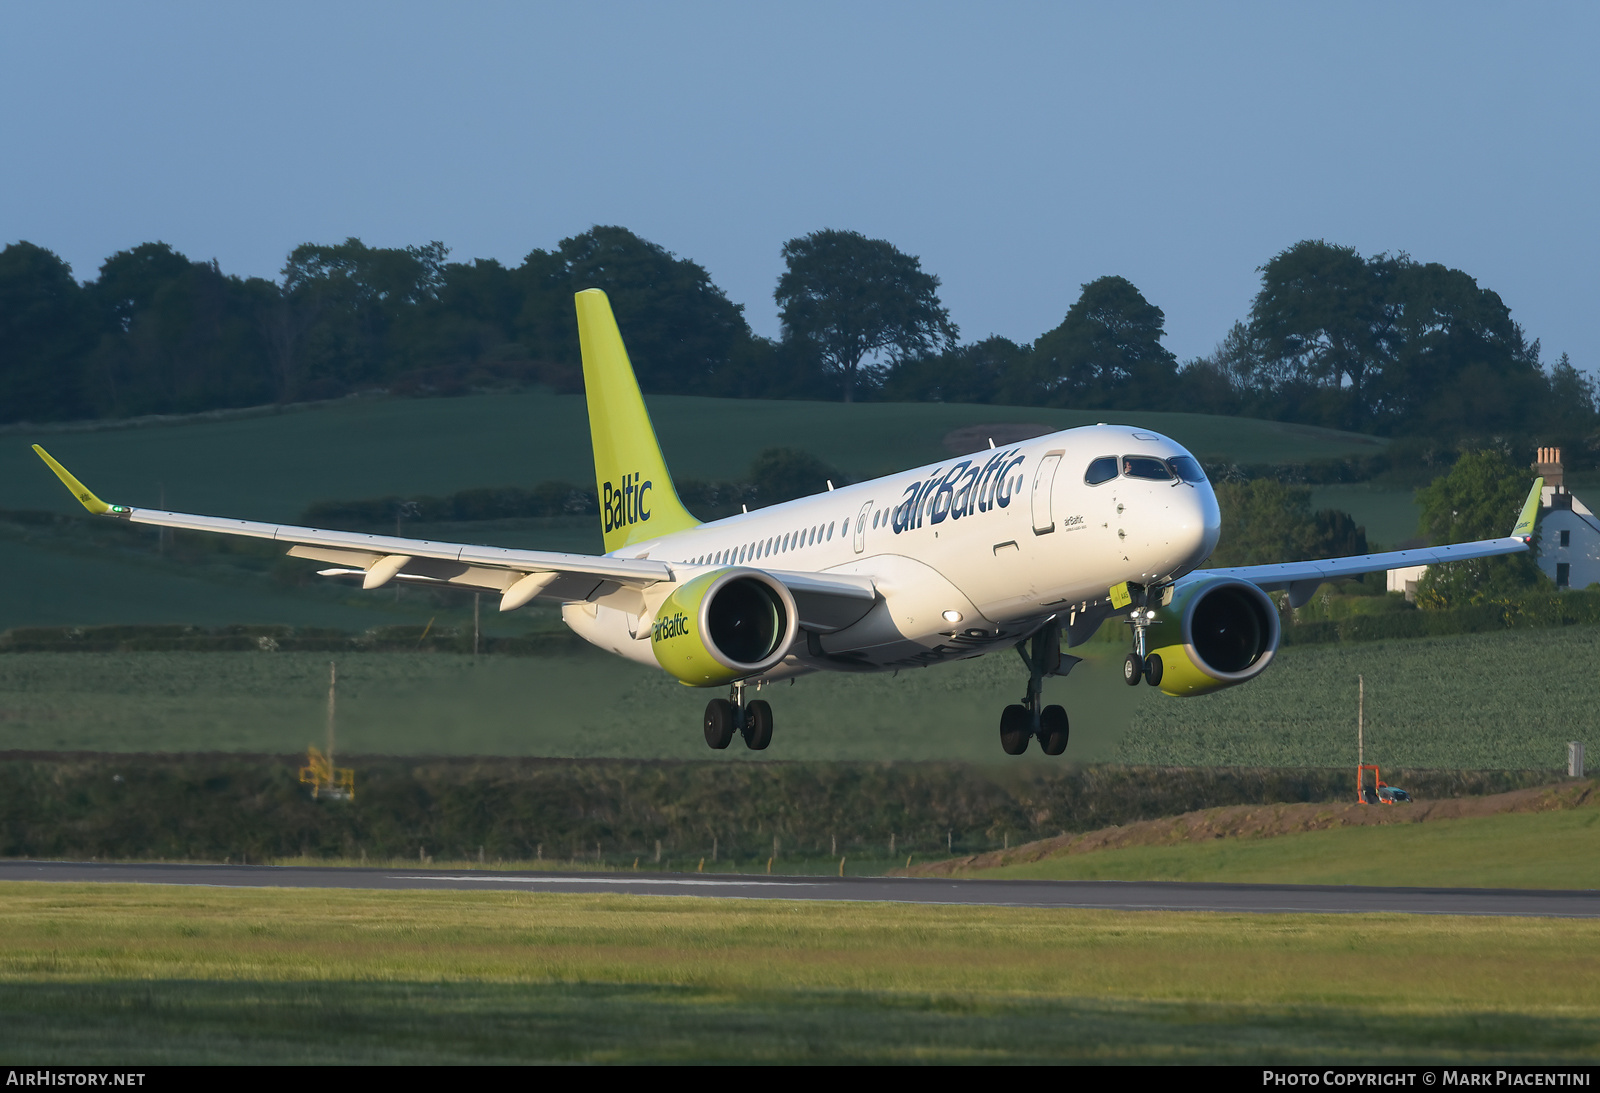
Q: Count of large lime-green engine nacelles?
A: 2